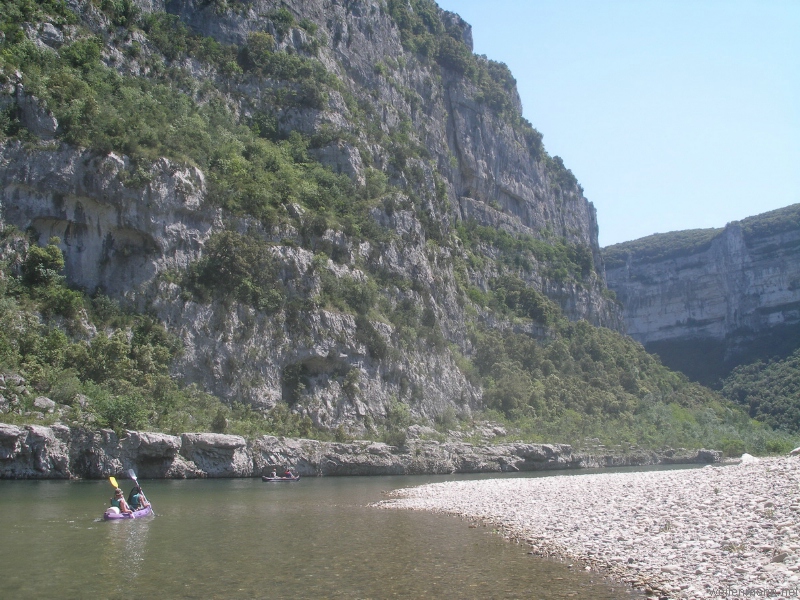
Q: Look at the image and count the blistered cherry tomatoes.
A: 0